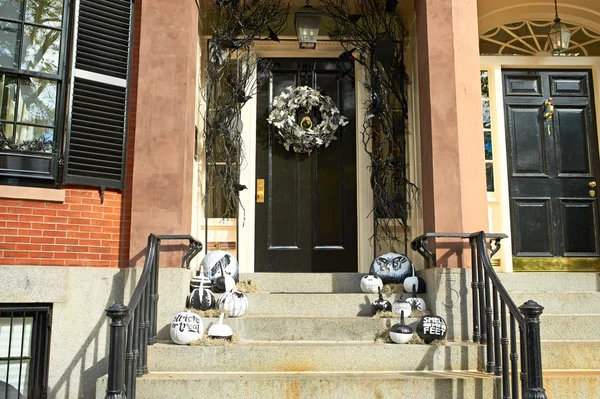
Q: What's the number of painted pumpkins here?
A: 15